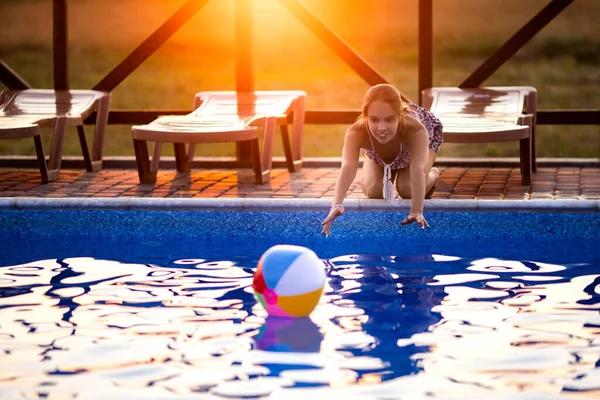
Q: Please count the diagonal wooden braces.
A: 4